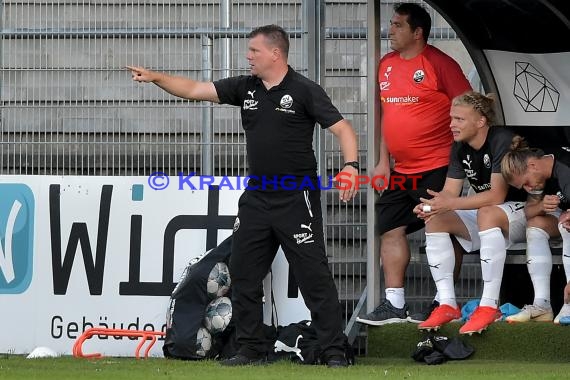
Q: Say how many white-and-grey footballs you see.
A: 3